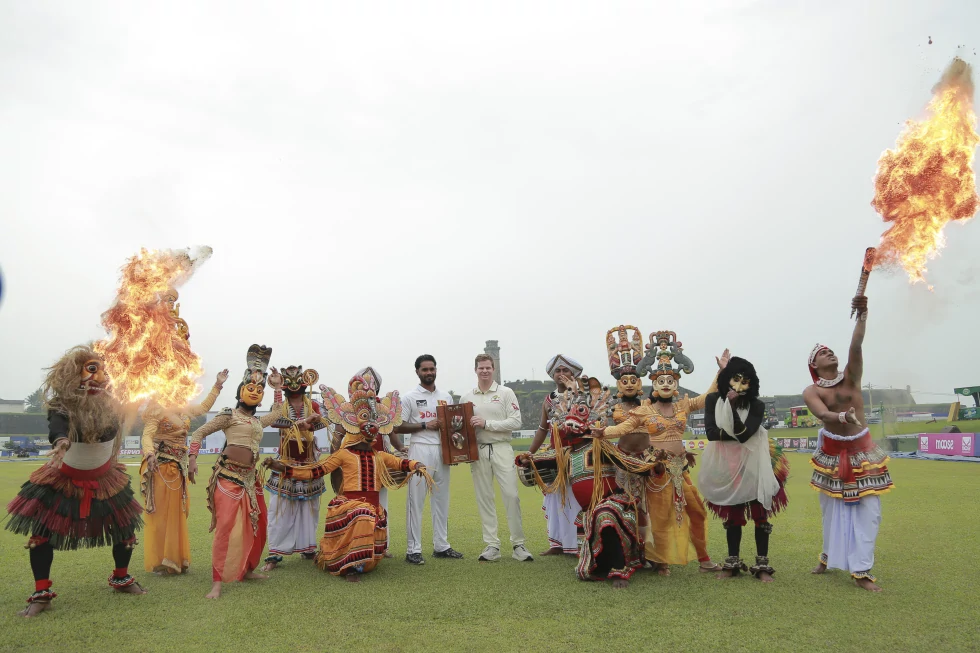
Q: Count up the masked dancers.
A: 9